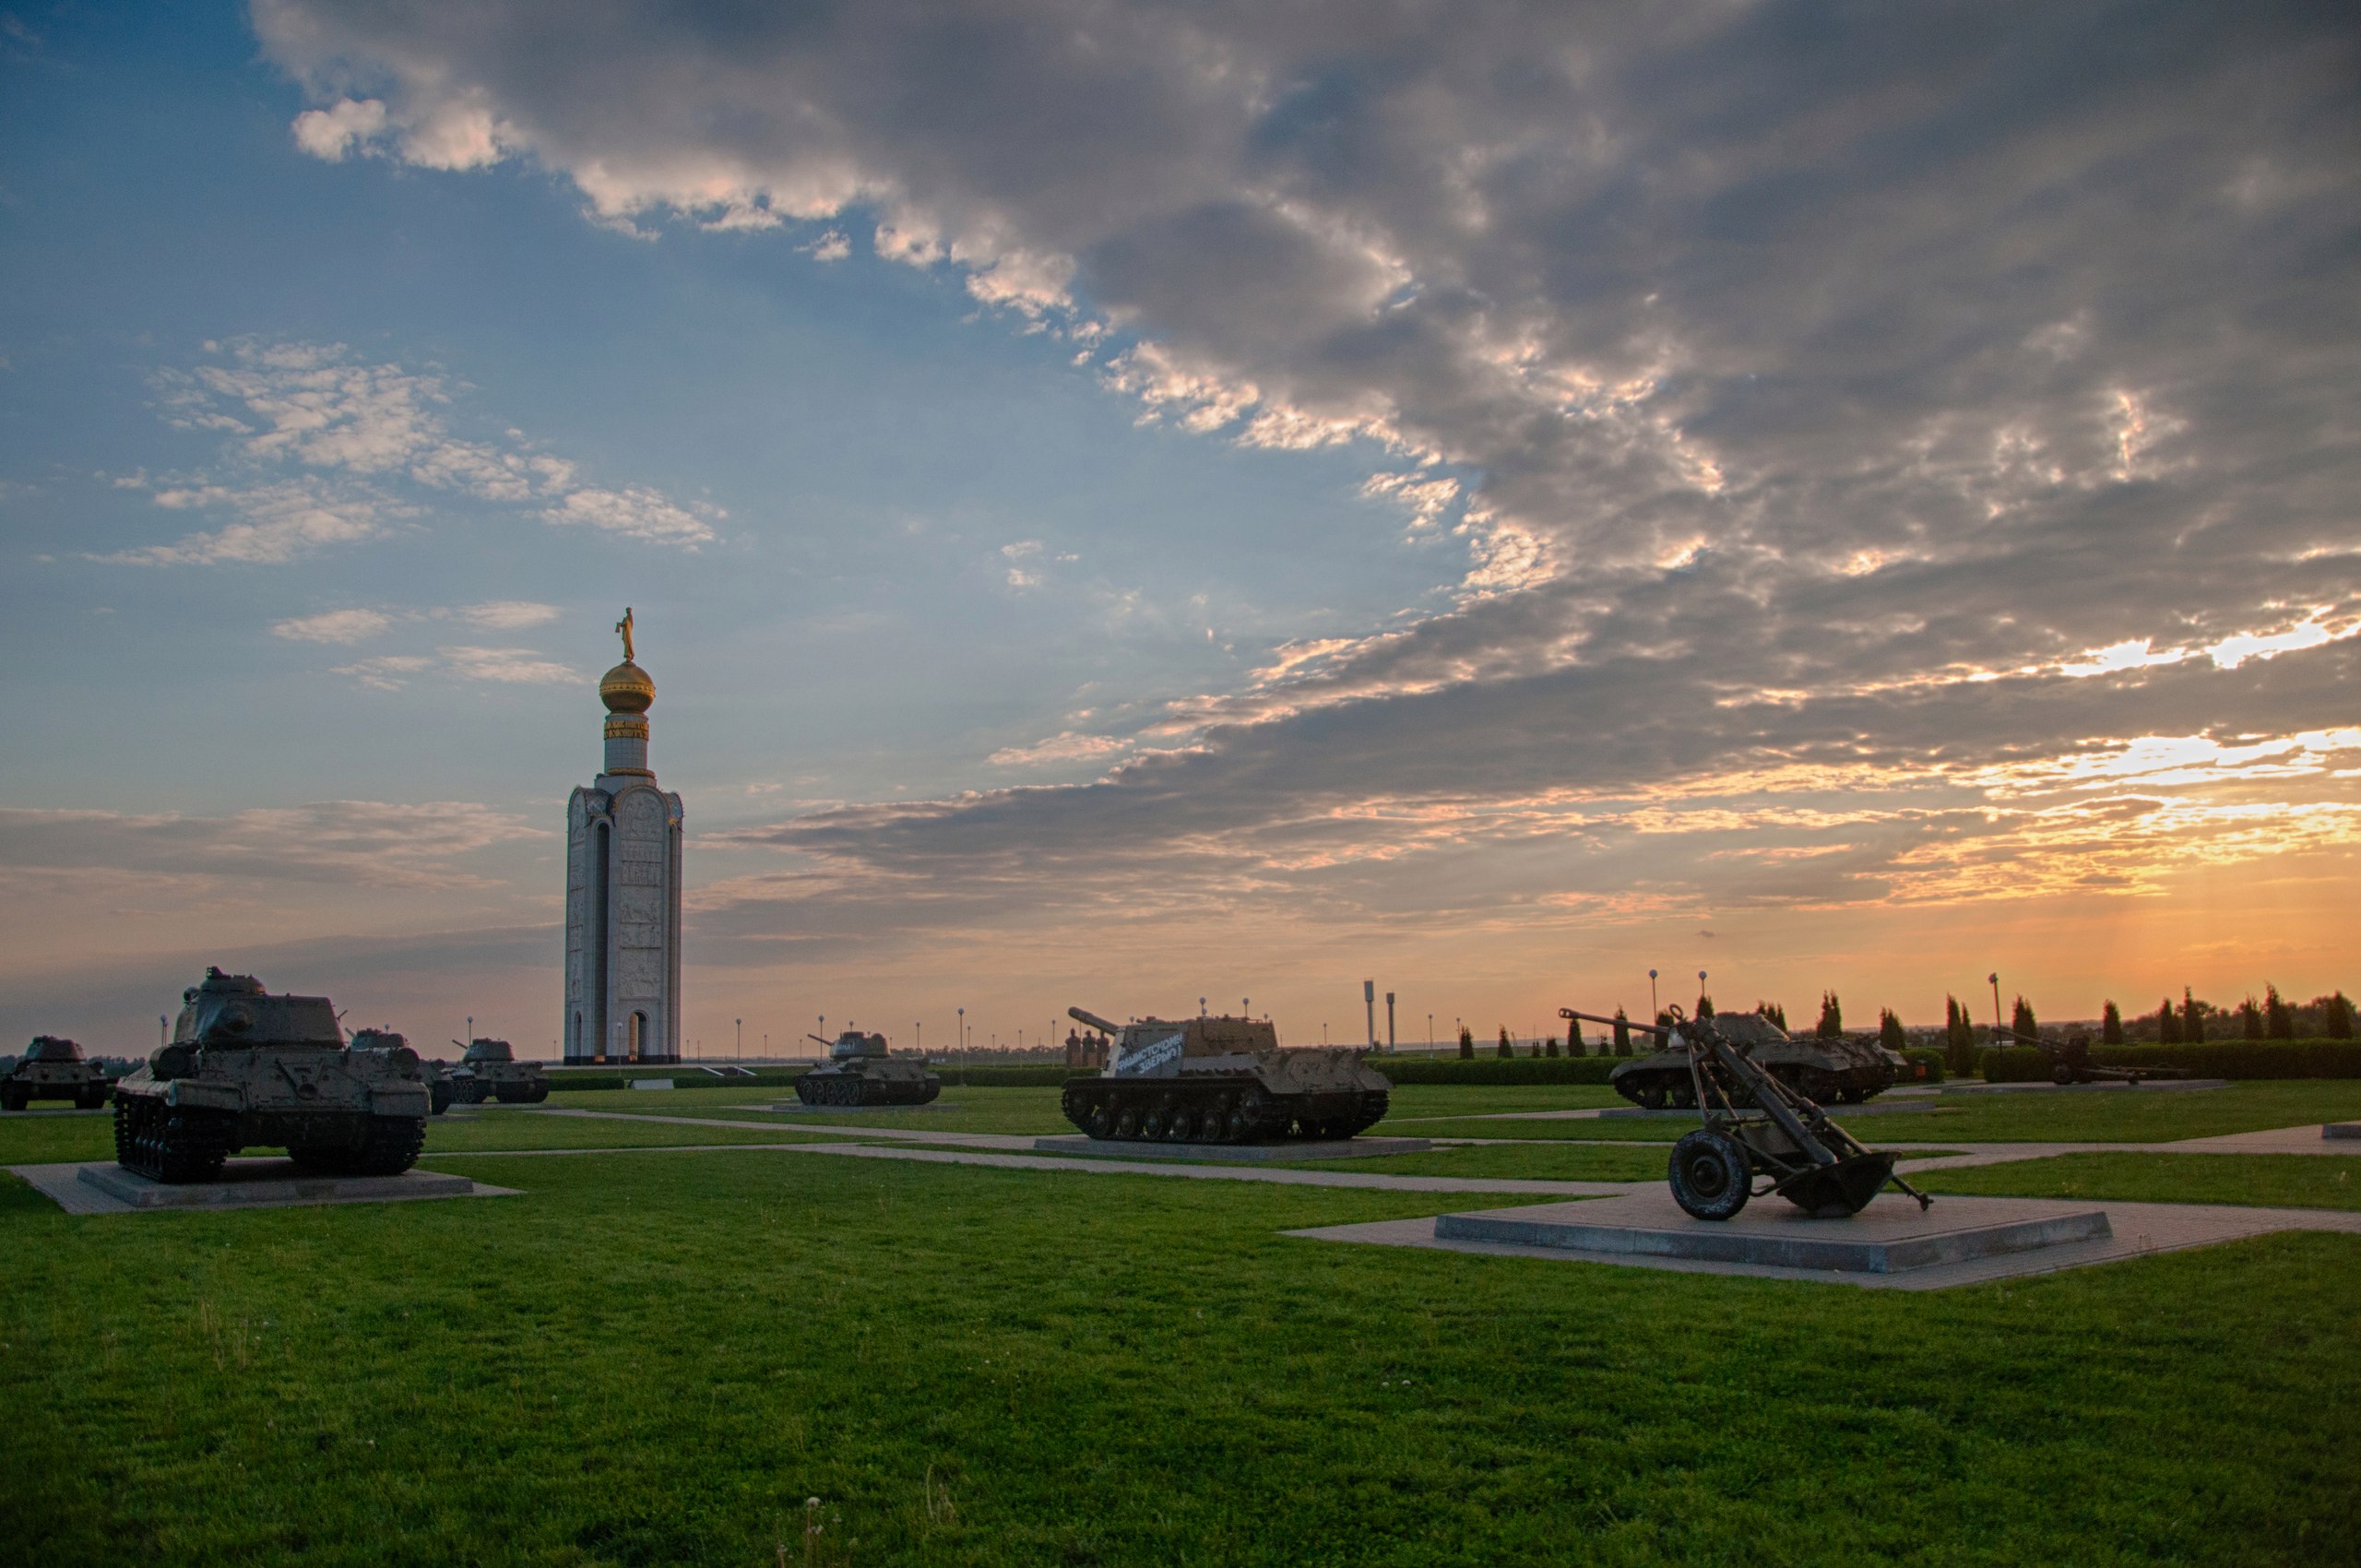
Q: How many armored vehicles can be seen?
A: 7